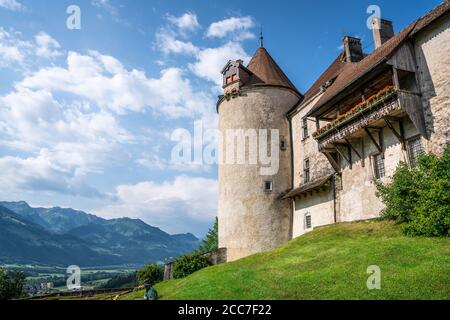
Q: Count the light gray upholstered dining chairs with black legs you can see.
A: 0